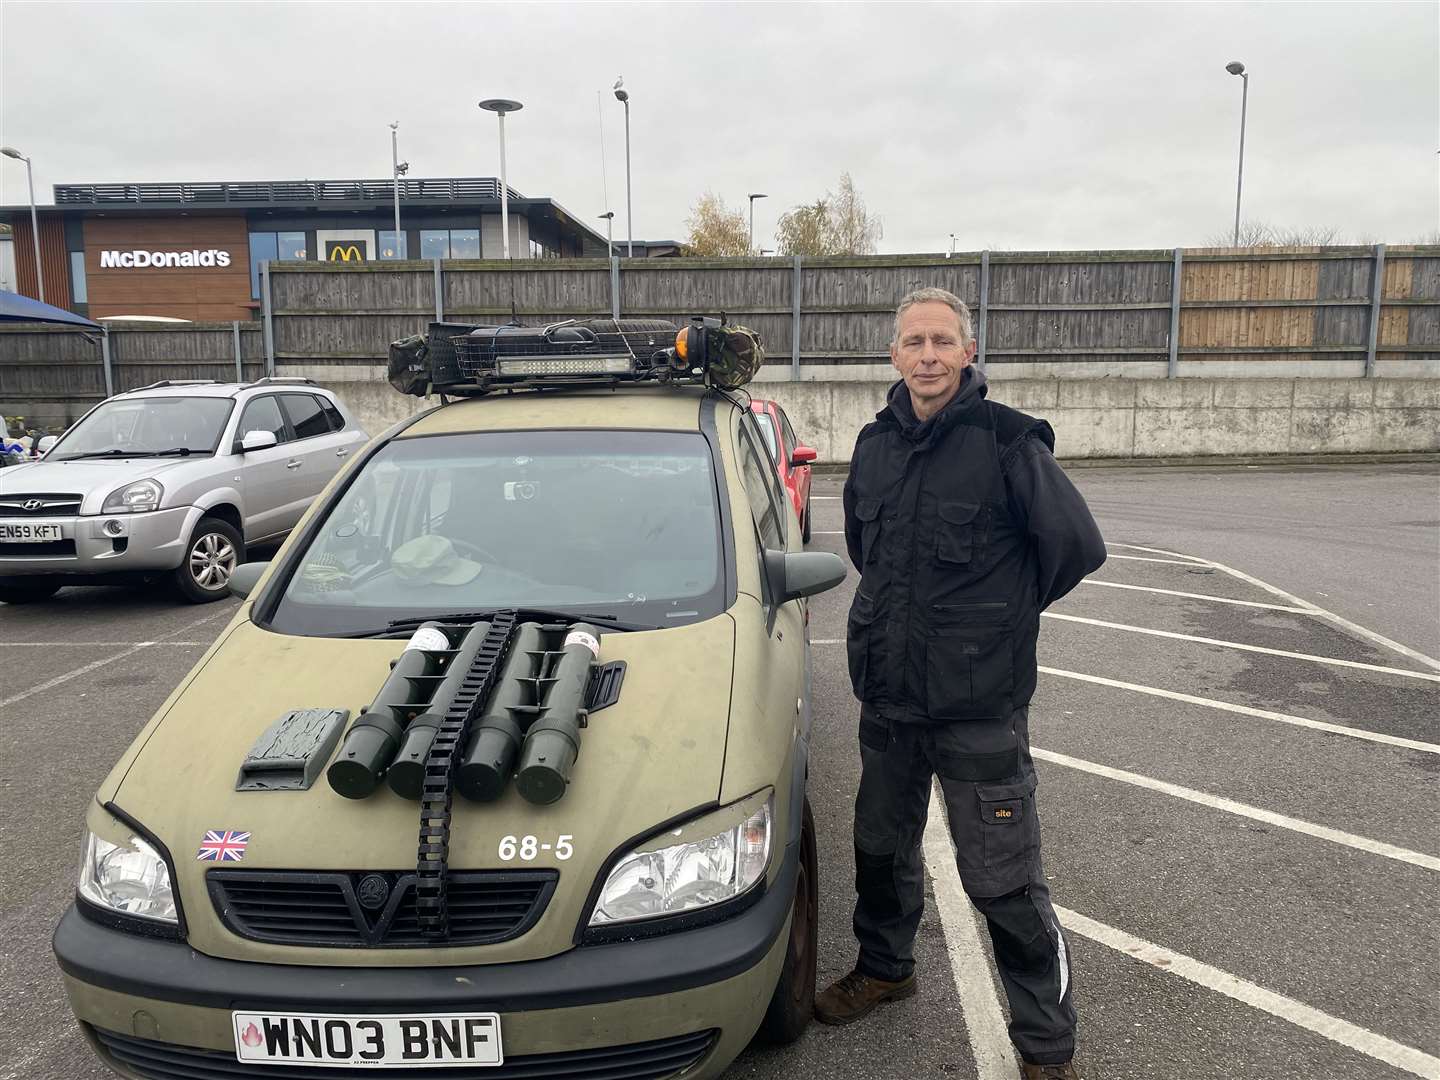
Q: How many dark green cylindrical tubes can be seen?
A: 4